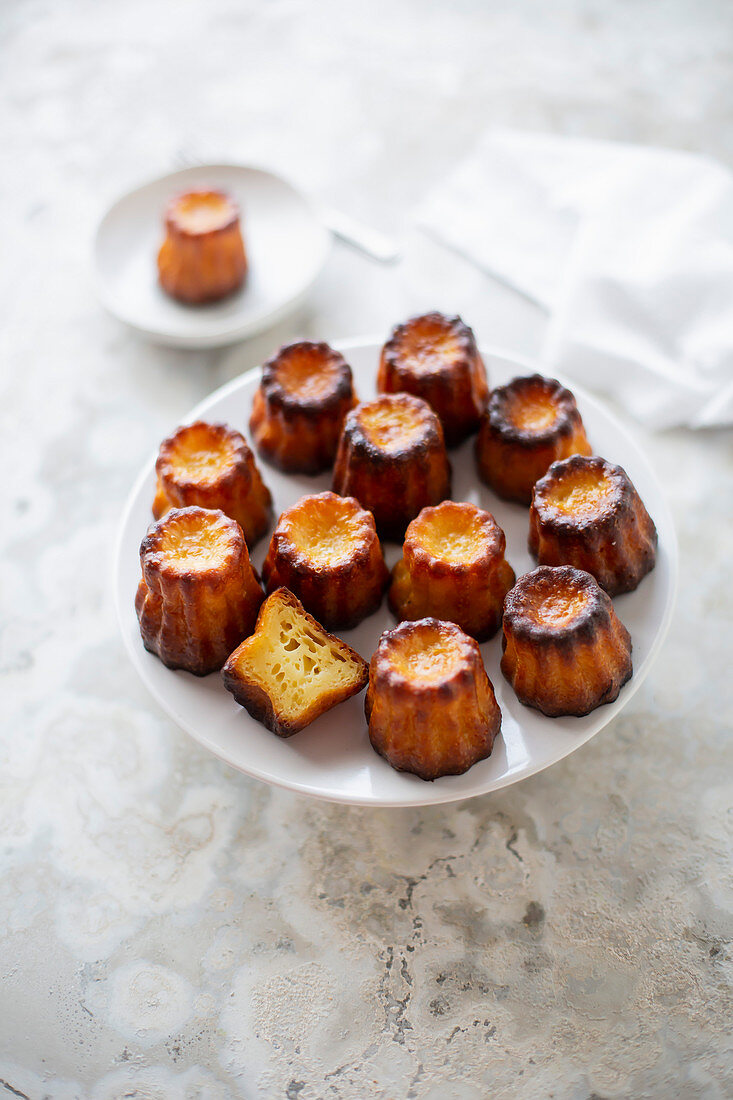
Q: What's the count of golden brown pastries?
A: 13